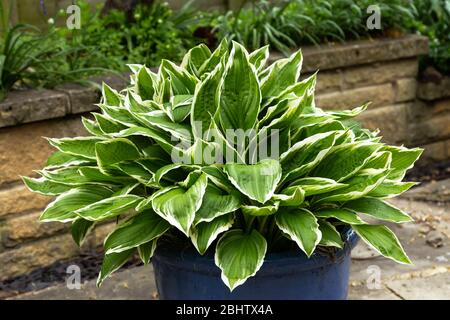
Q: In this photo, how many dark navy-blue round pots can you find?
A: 1